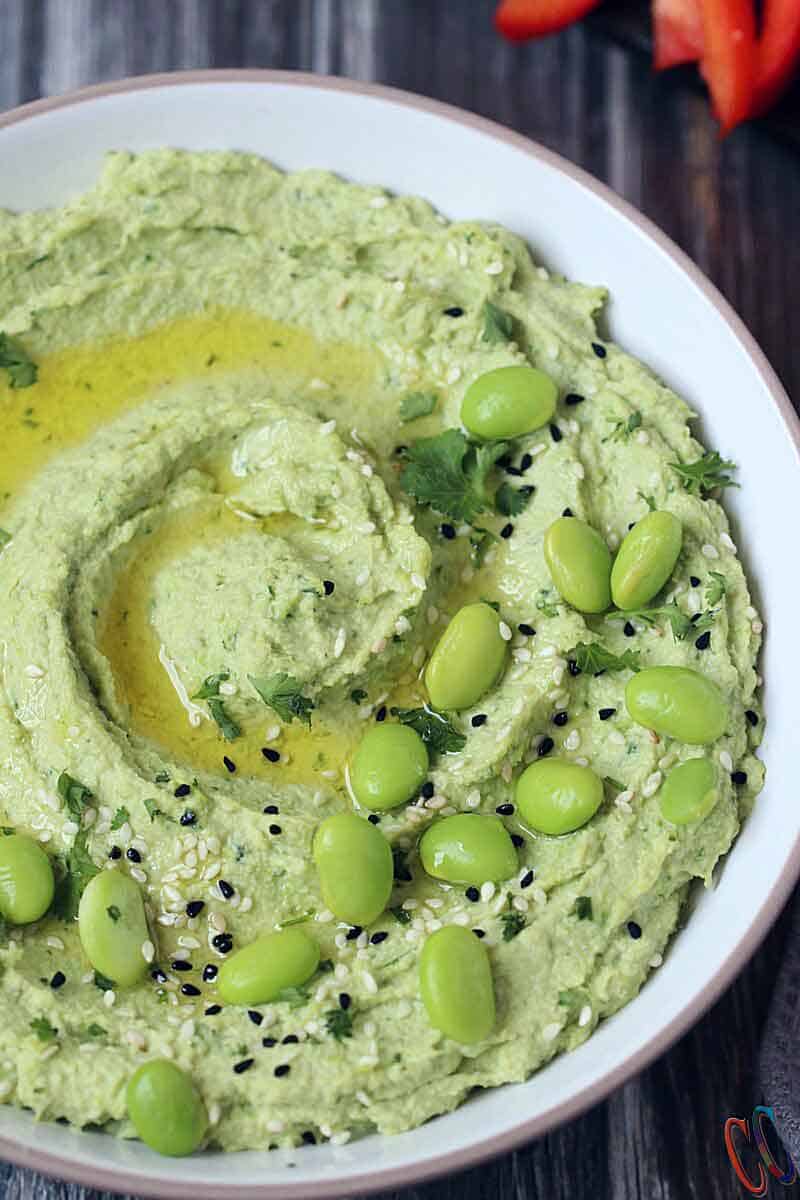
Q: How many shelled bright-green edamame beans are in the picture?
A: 15